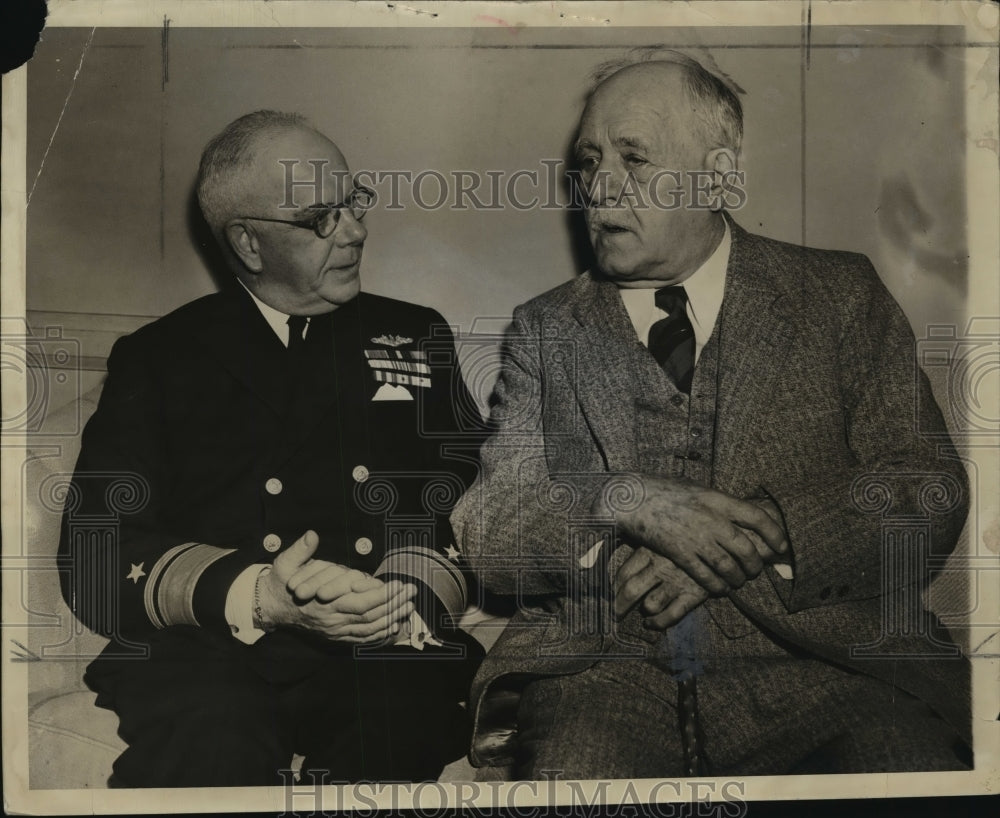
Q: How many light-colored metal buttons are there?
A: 4